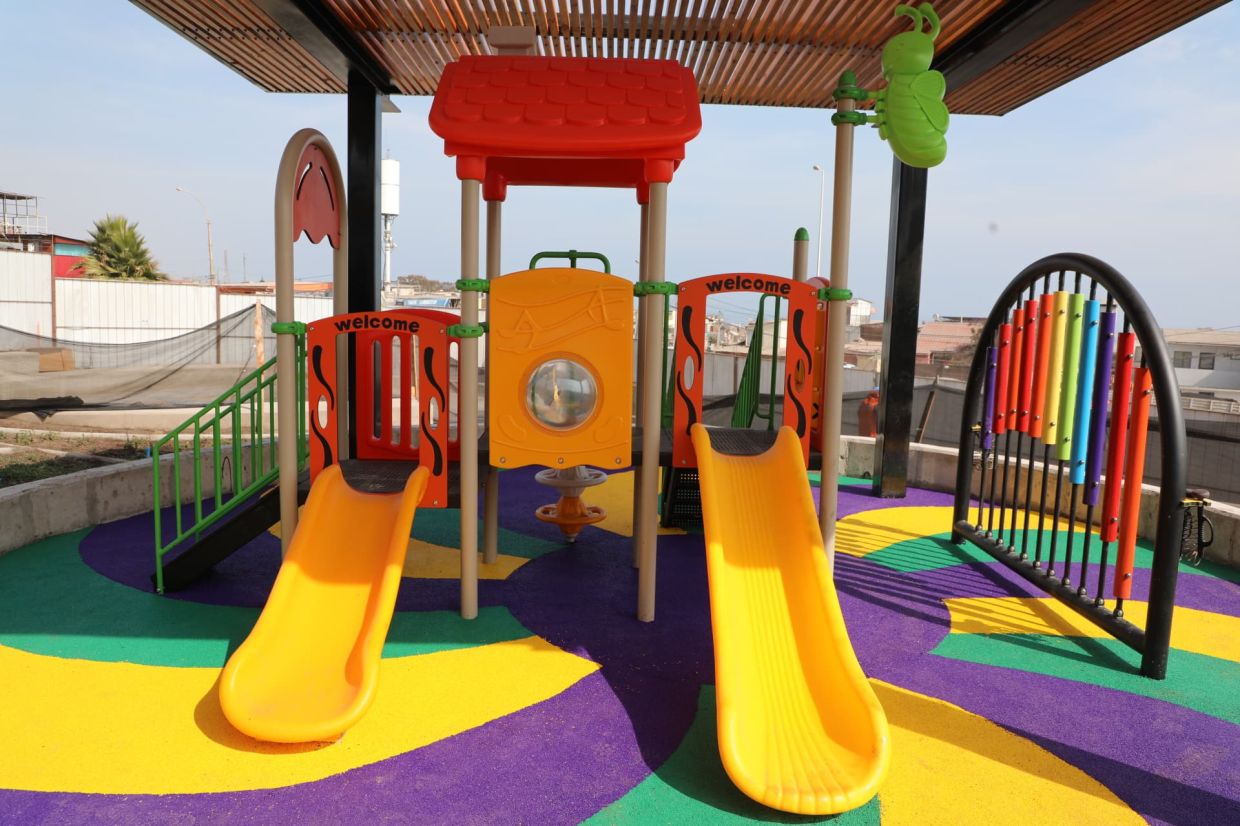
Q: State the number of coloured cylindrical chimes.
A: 11